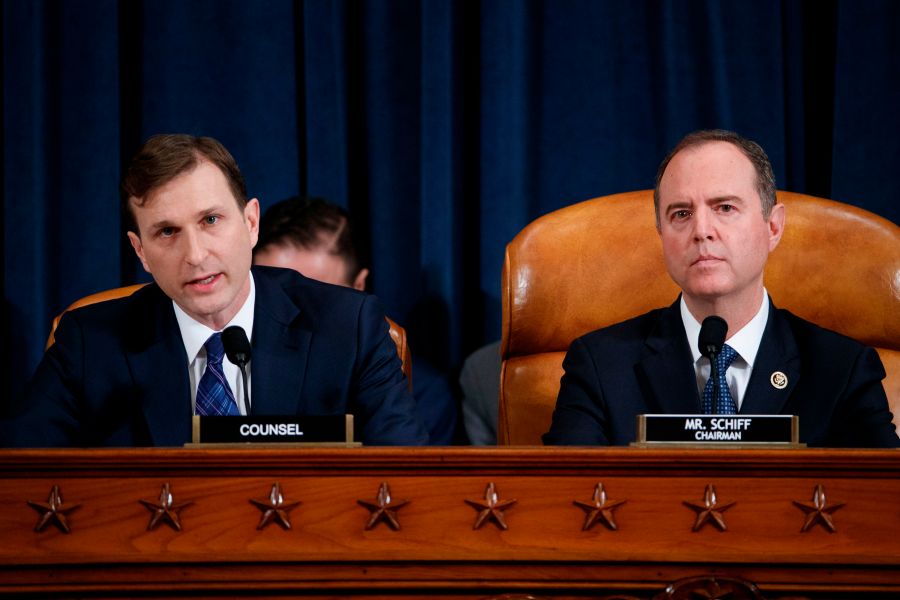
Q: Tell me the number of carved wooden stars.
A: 8